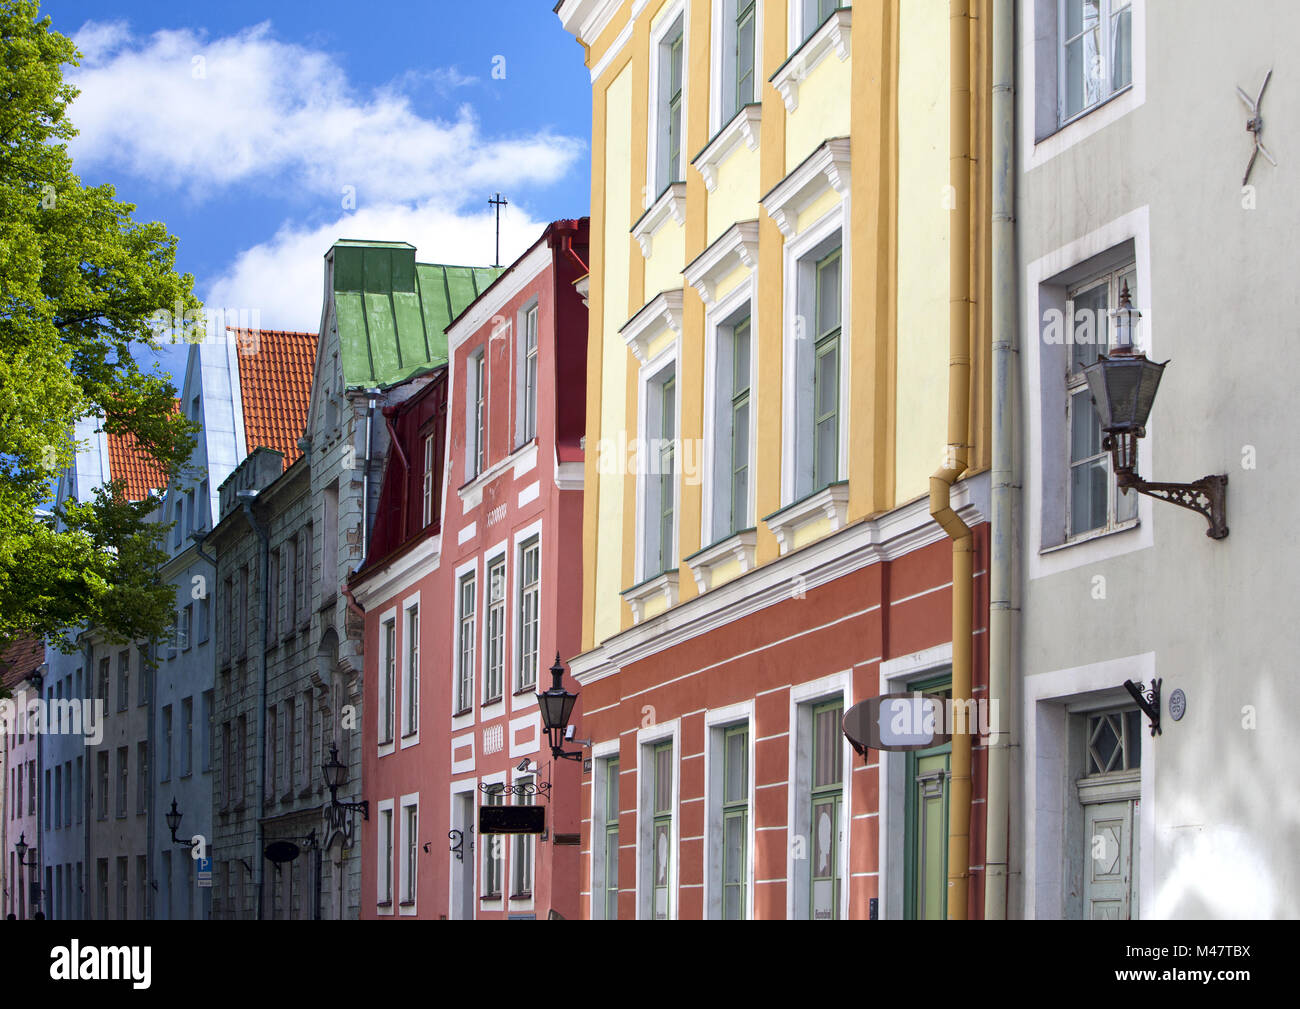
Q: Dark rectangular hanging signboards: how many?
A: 1